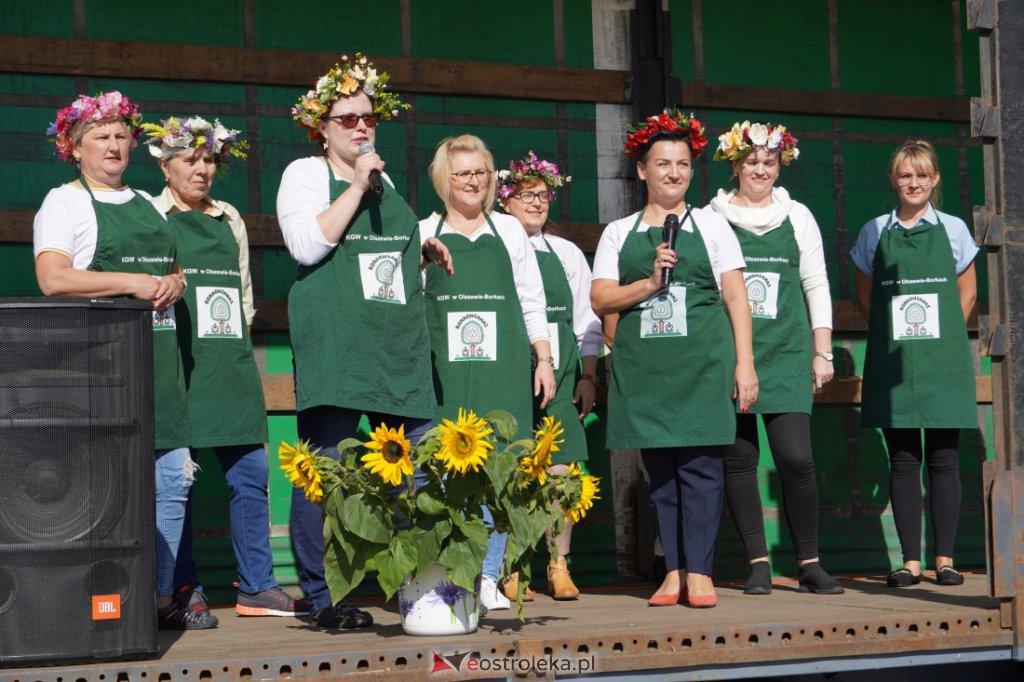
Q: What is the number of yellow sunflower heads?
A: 5